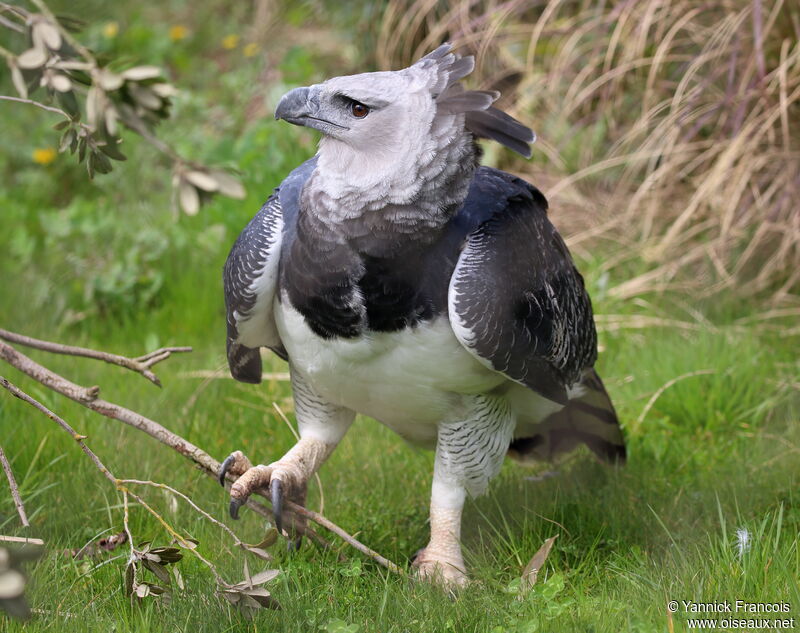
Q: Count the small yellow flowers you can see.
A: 5